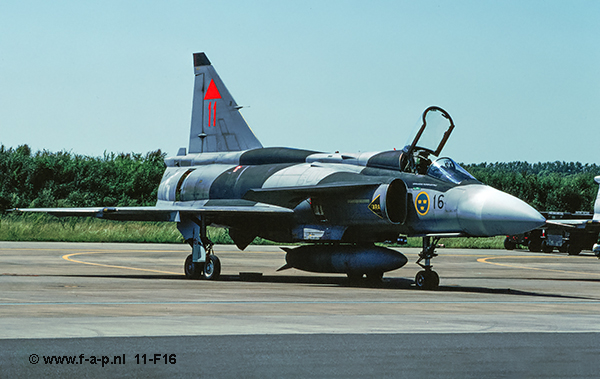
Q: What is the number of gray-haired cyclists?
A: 0